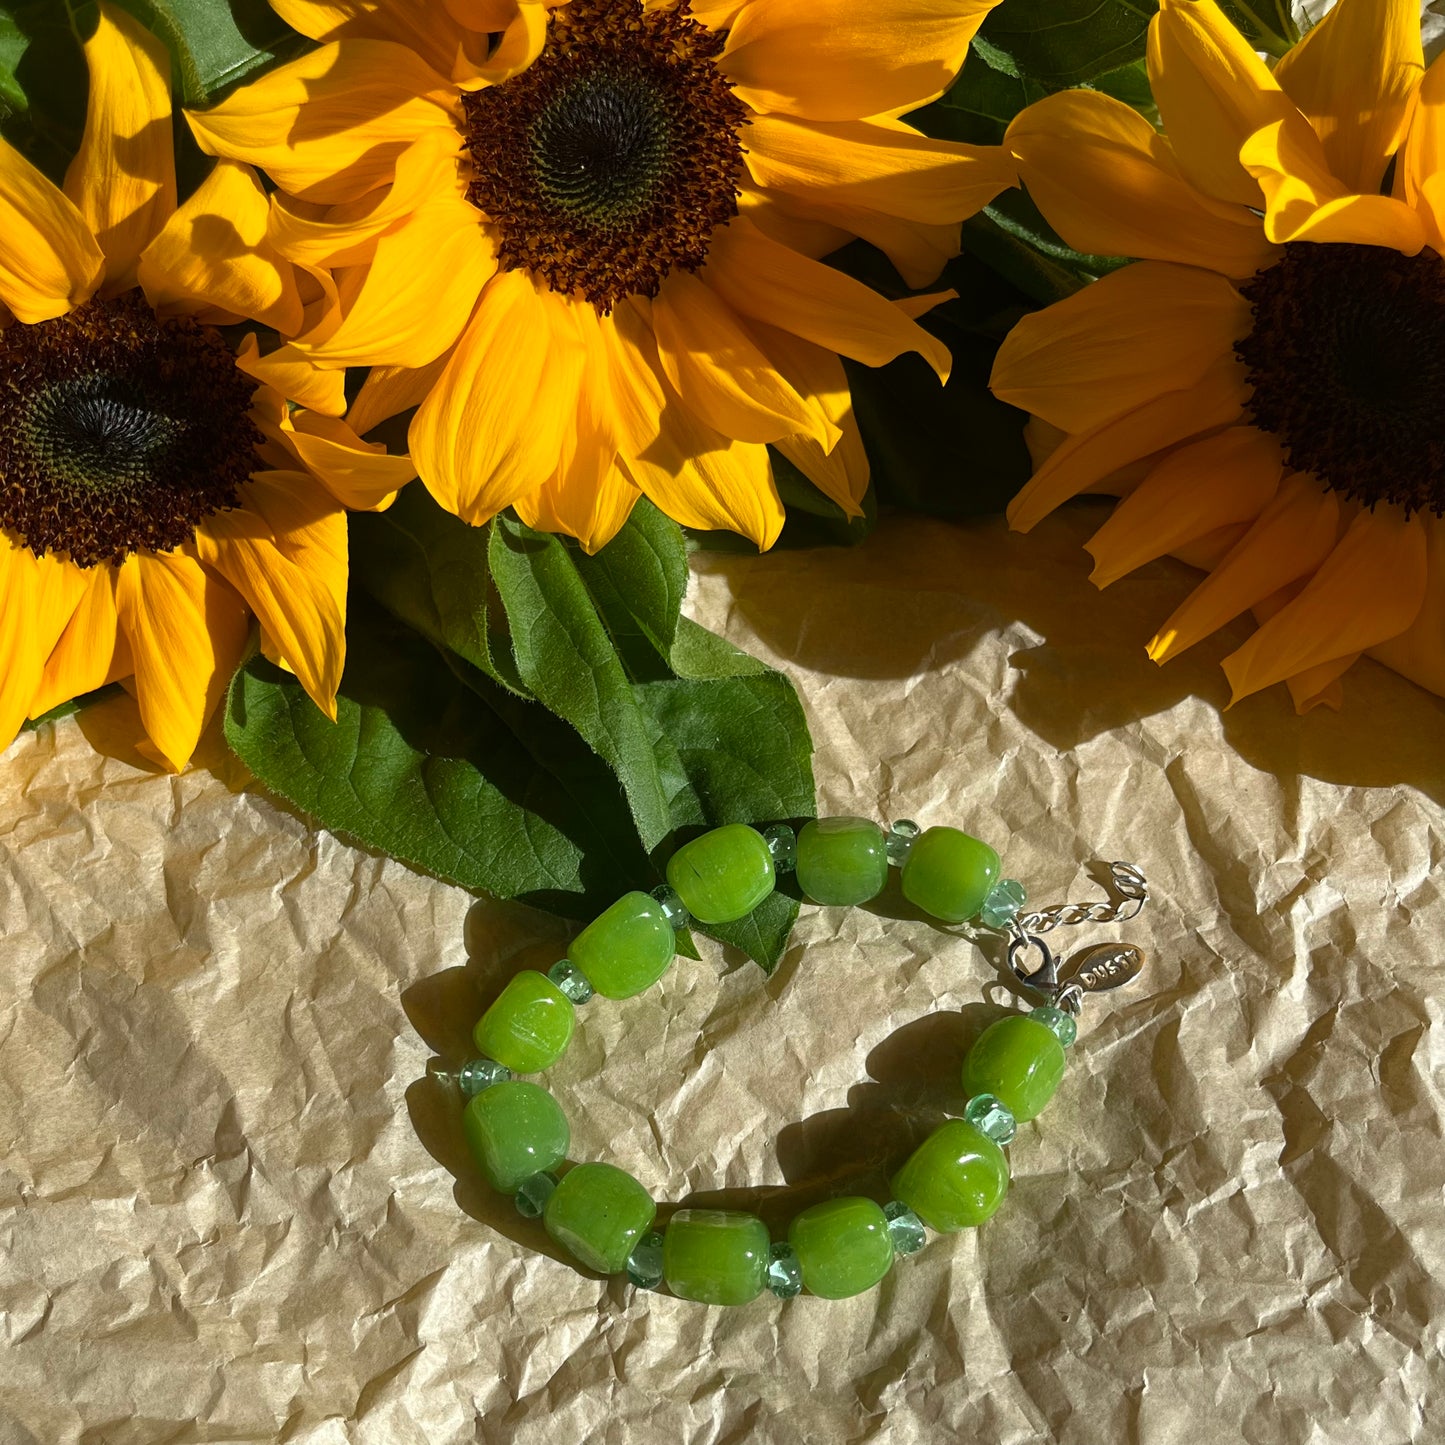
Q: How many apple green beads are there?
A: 11